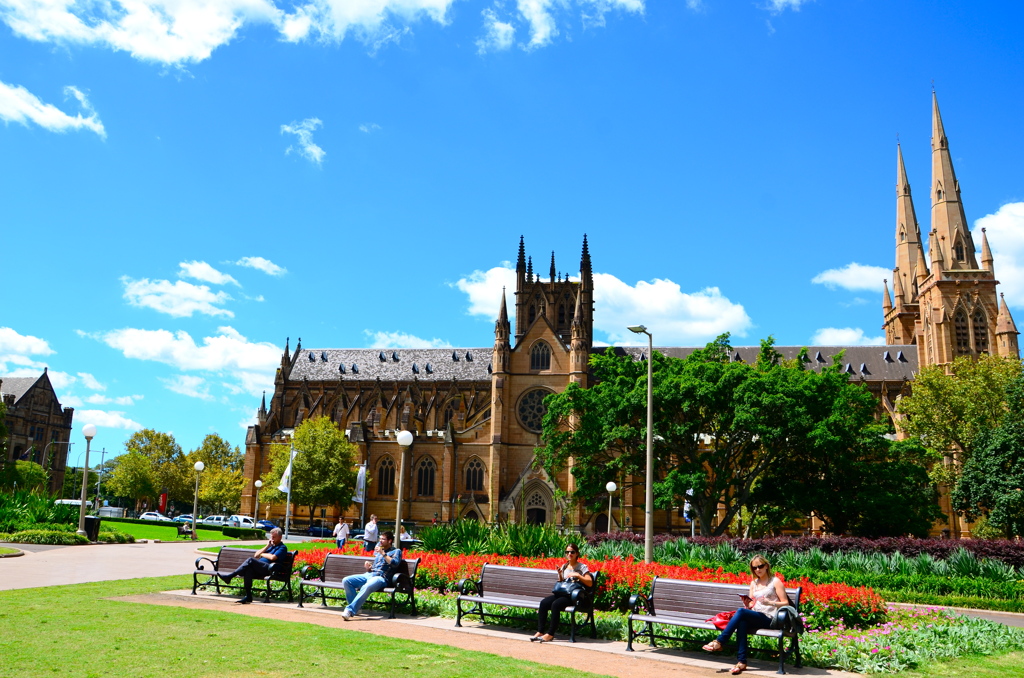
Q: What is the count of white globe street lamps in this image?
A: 5